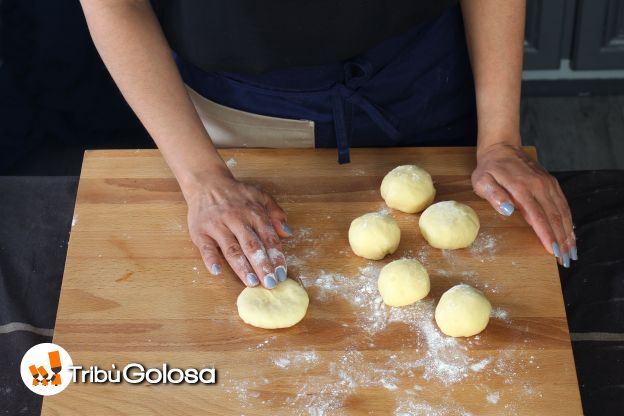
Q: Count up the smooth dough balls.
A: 5